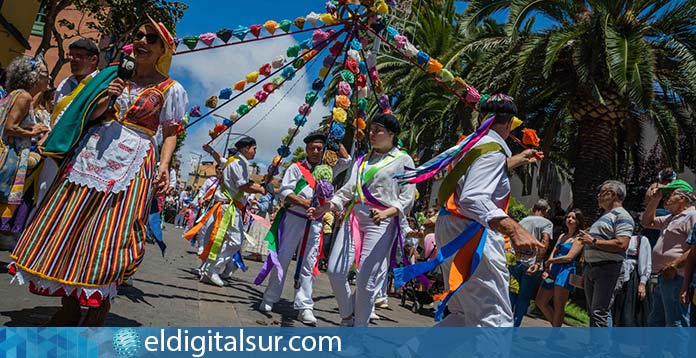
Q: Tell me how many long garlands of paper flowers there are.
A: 8